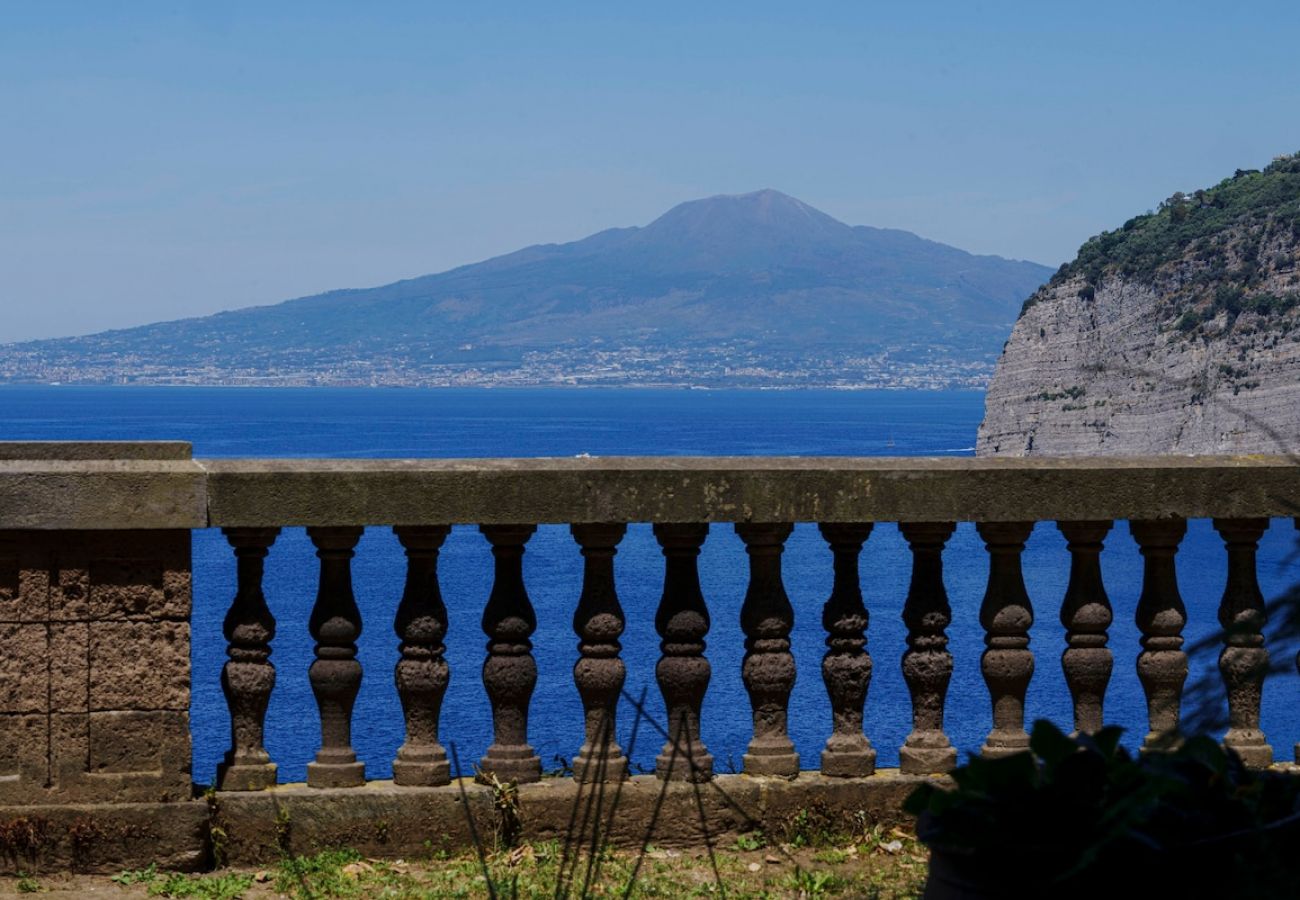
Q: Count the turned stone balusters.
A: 13